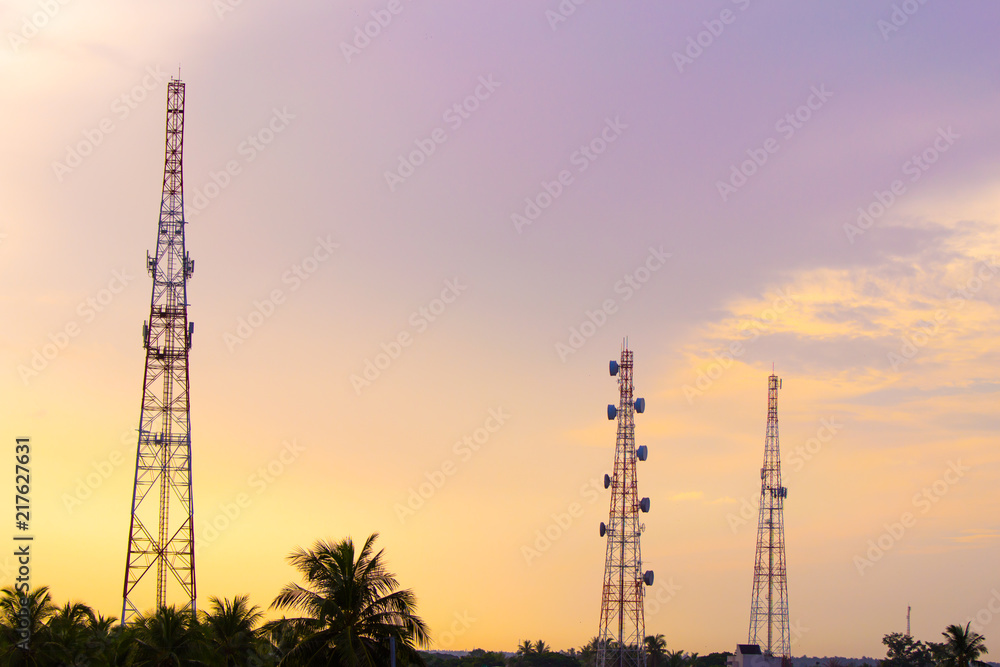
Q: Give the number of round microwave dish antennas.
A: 8